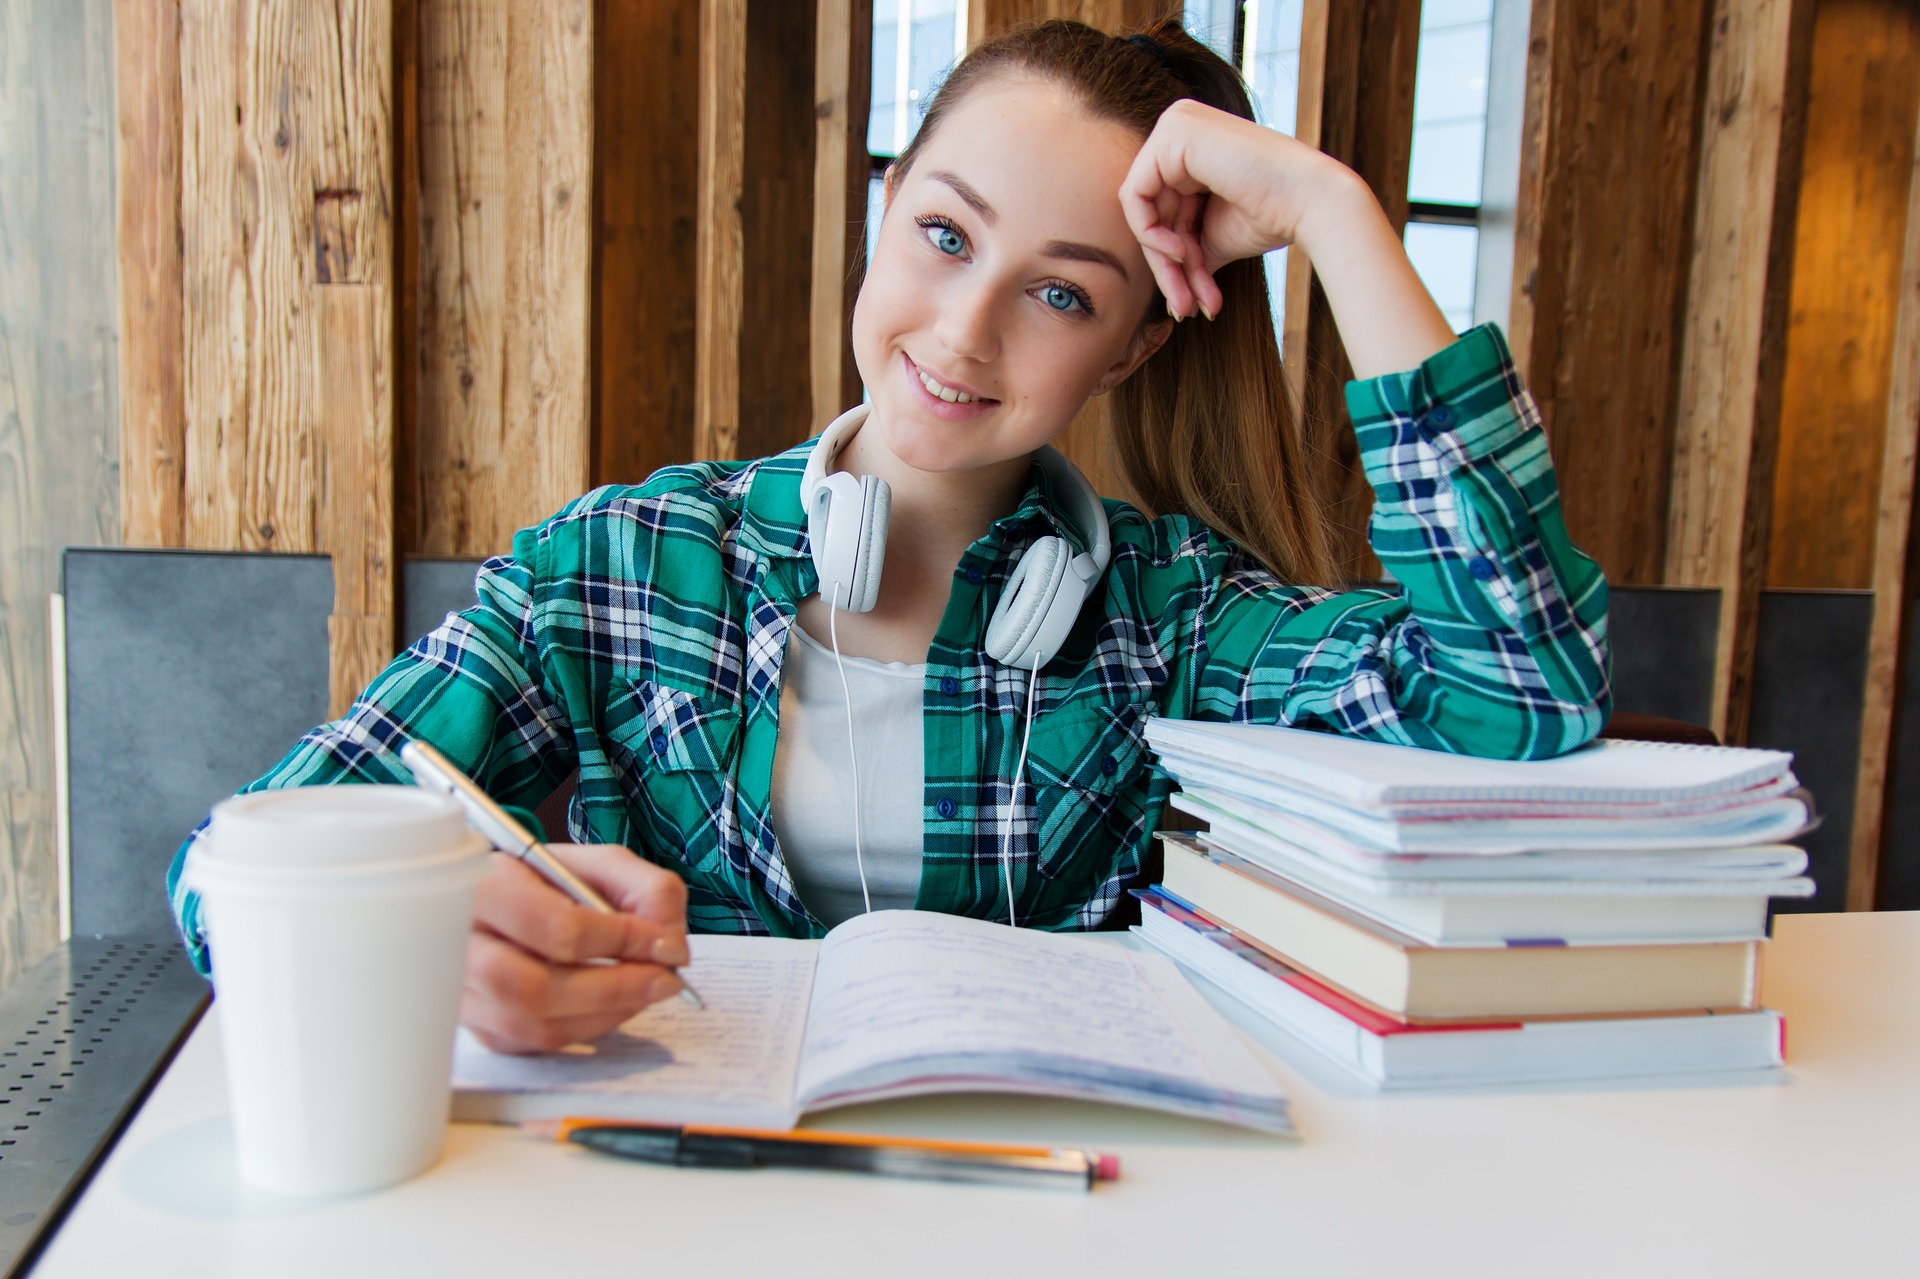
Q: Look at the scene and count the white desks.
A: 1